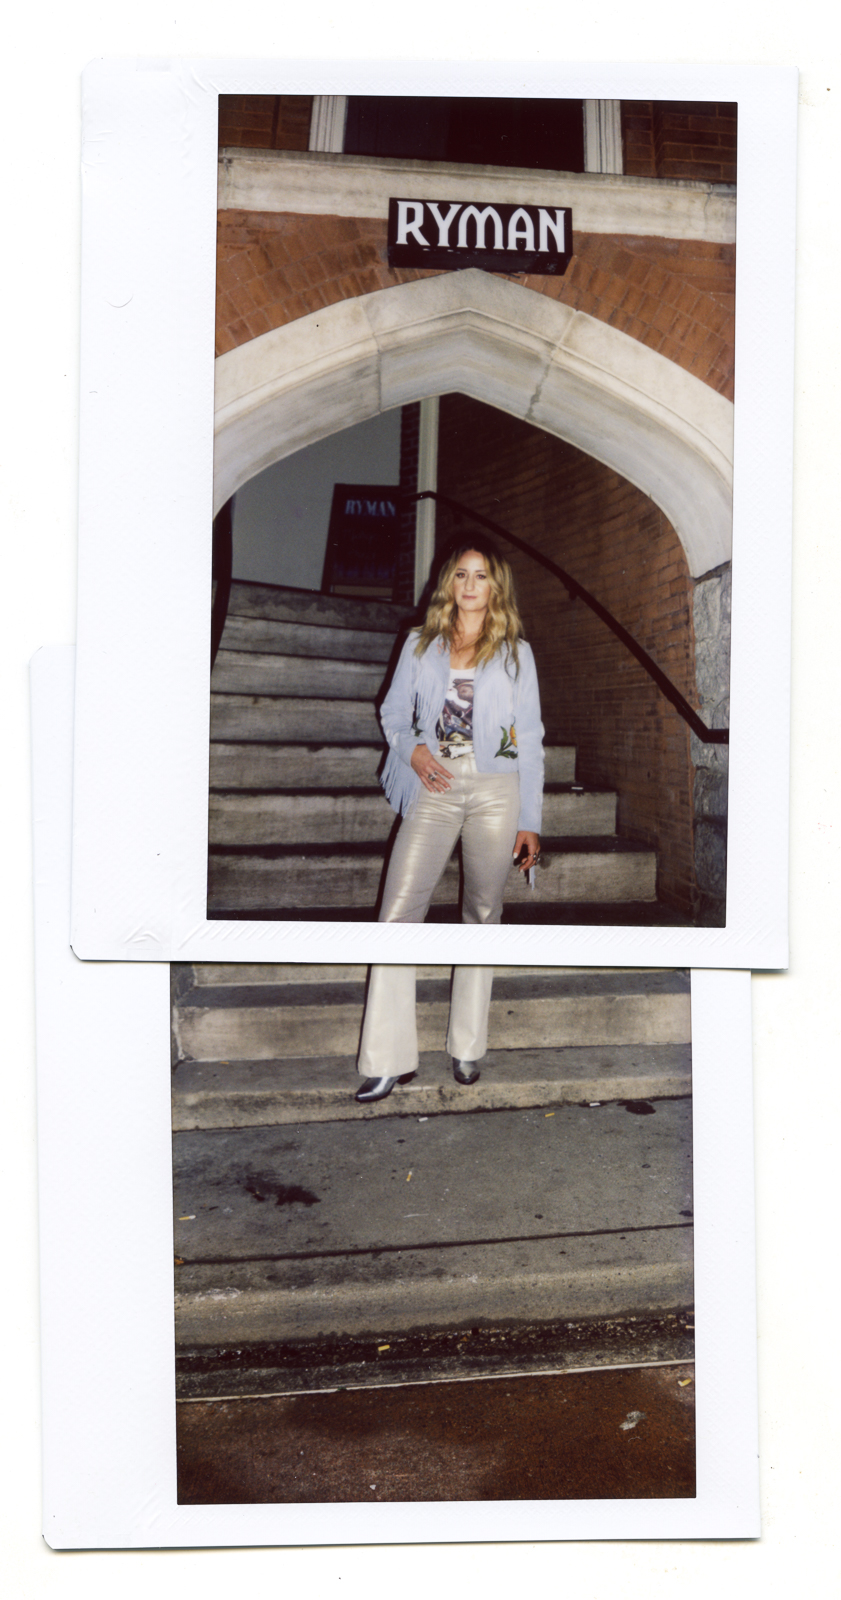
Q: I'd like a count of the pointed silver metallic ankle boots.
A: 2